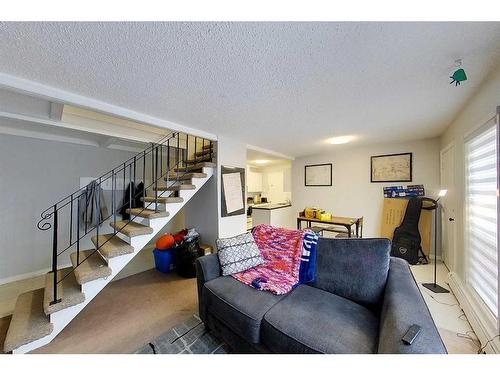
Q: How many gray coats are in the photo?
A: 1